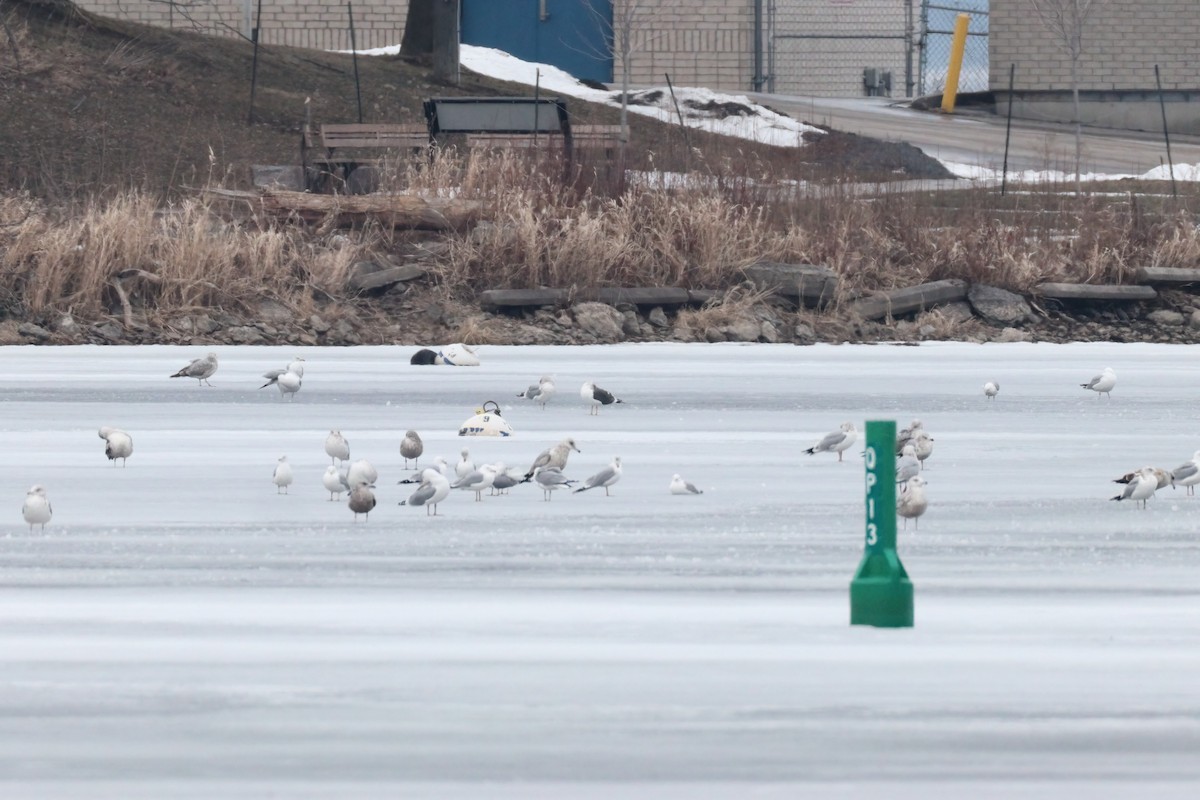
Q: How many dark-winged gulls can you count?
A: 1